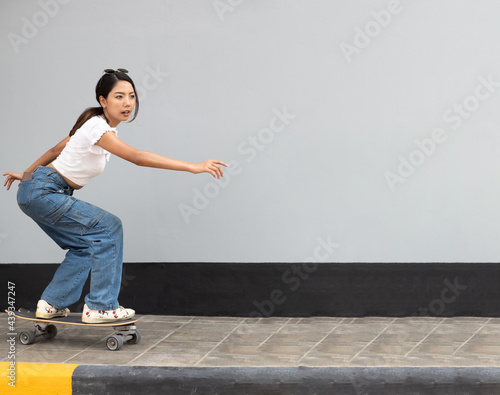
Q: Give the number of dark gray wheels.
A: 4